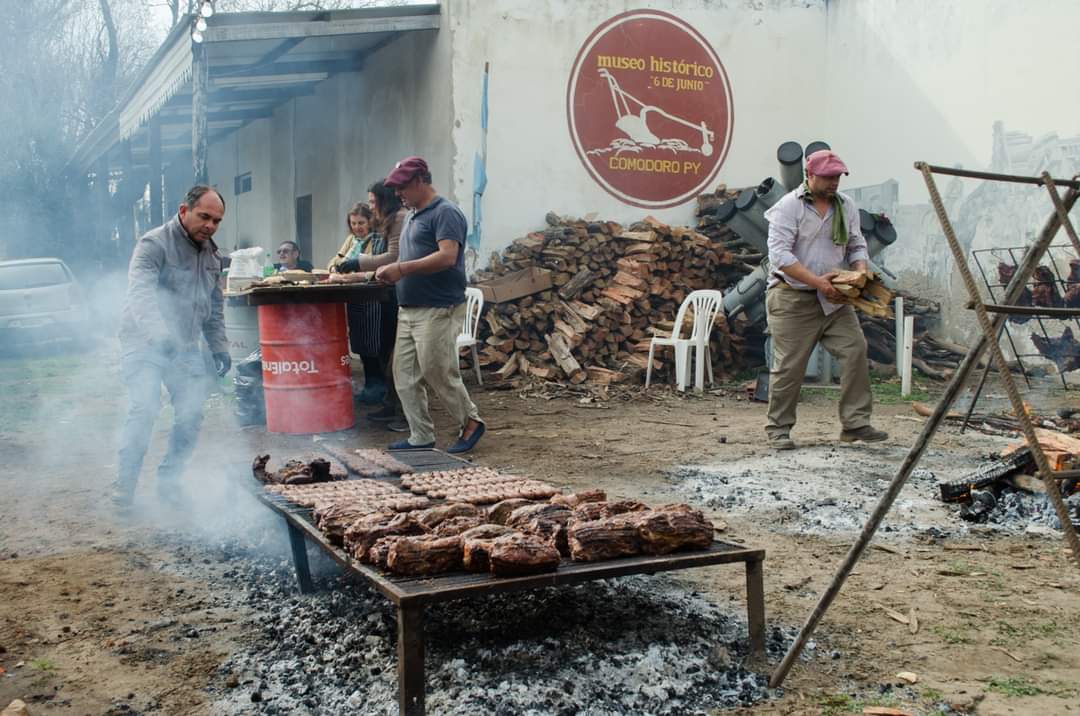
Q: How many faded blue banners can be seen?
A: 1